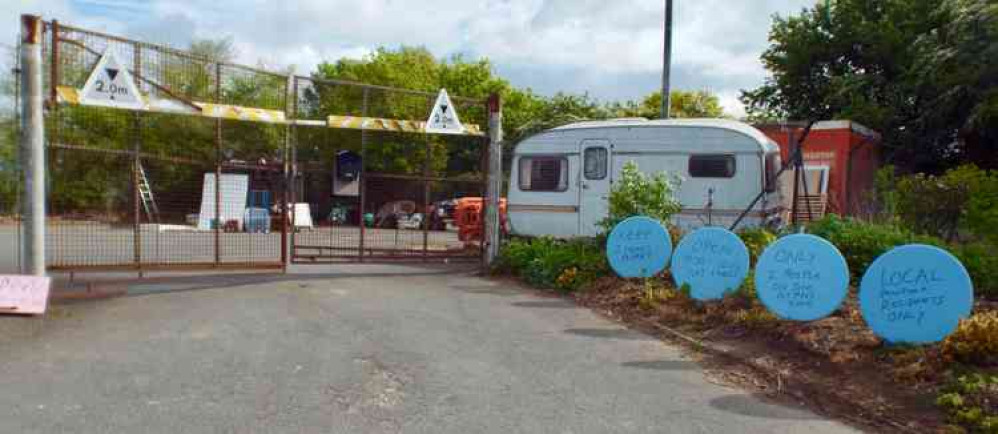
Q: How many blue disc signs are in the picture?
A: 4